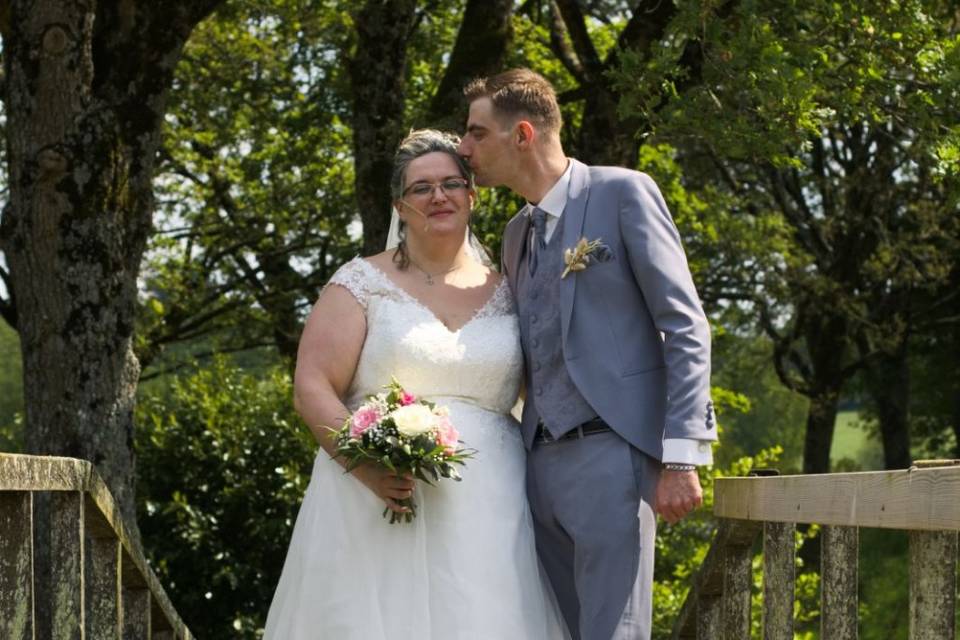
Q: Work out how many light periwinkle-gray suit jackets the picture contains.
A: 1